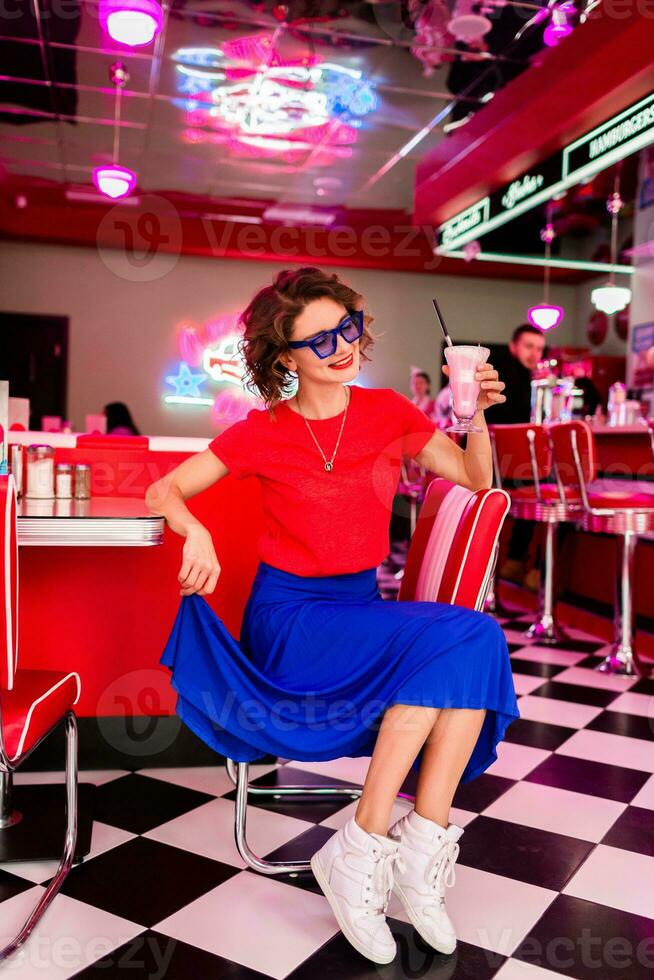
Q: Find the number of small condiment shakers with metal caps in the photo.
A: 2